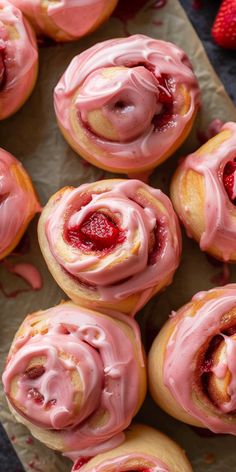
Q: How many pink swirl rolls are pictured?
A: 9